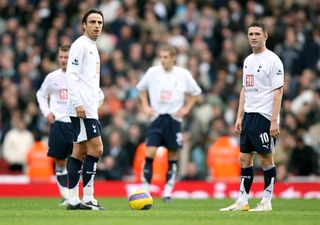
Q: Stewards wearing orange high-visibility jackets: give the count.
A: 3